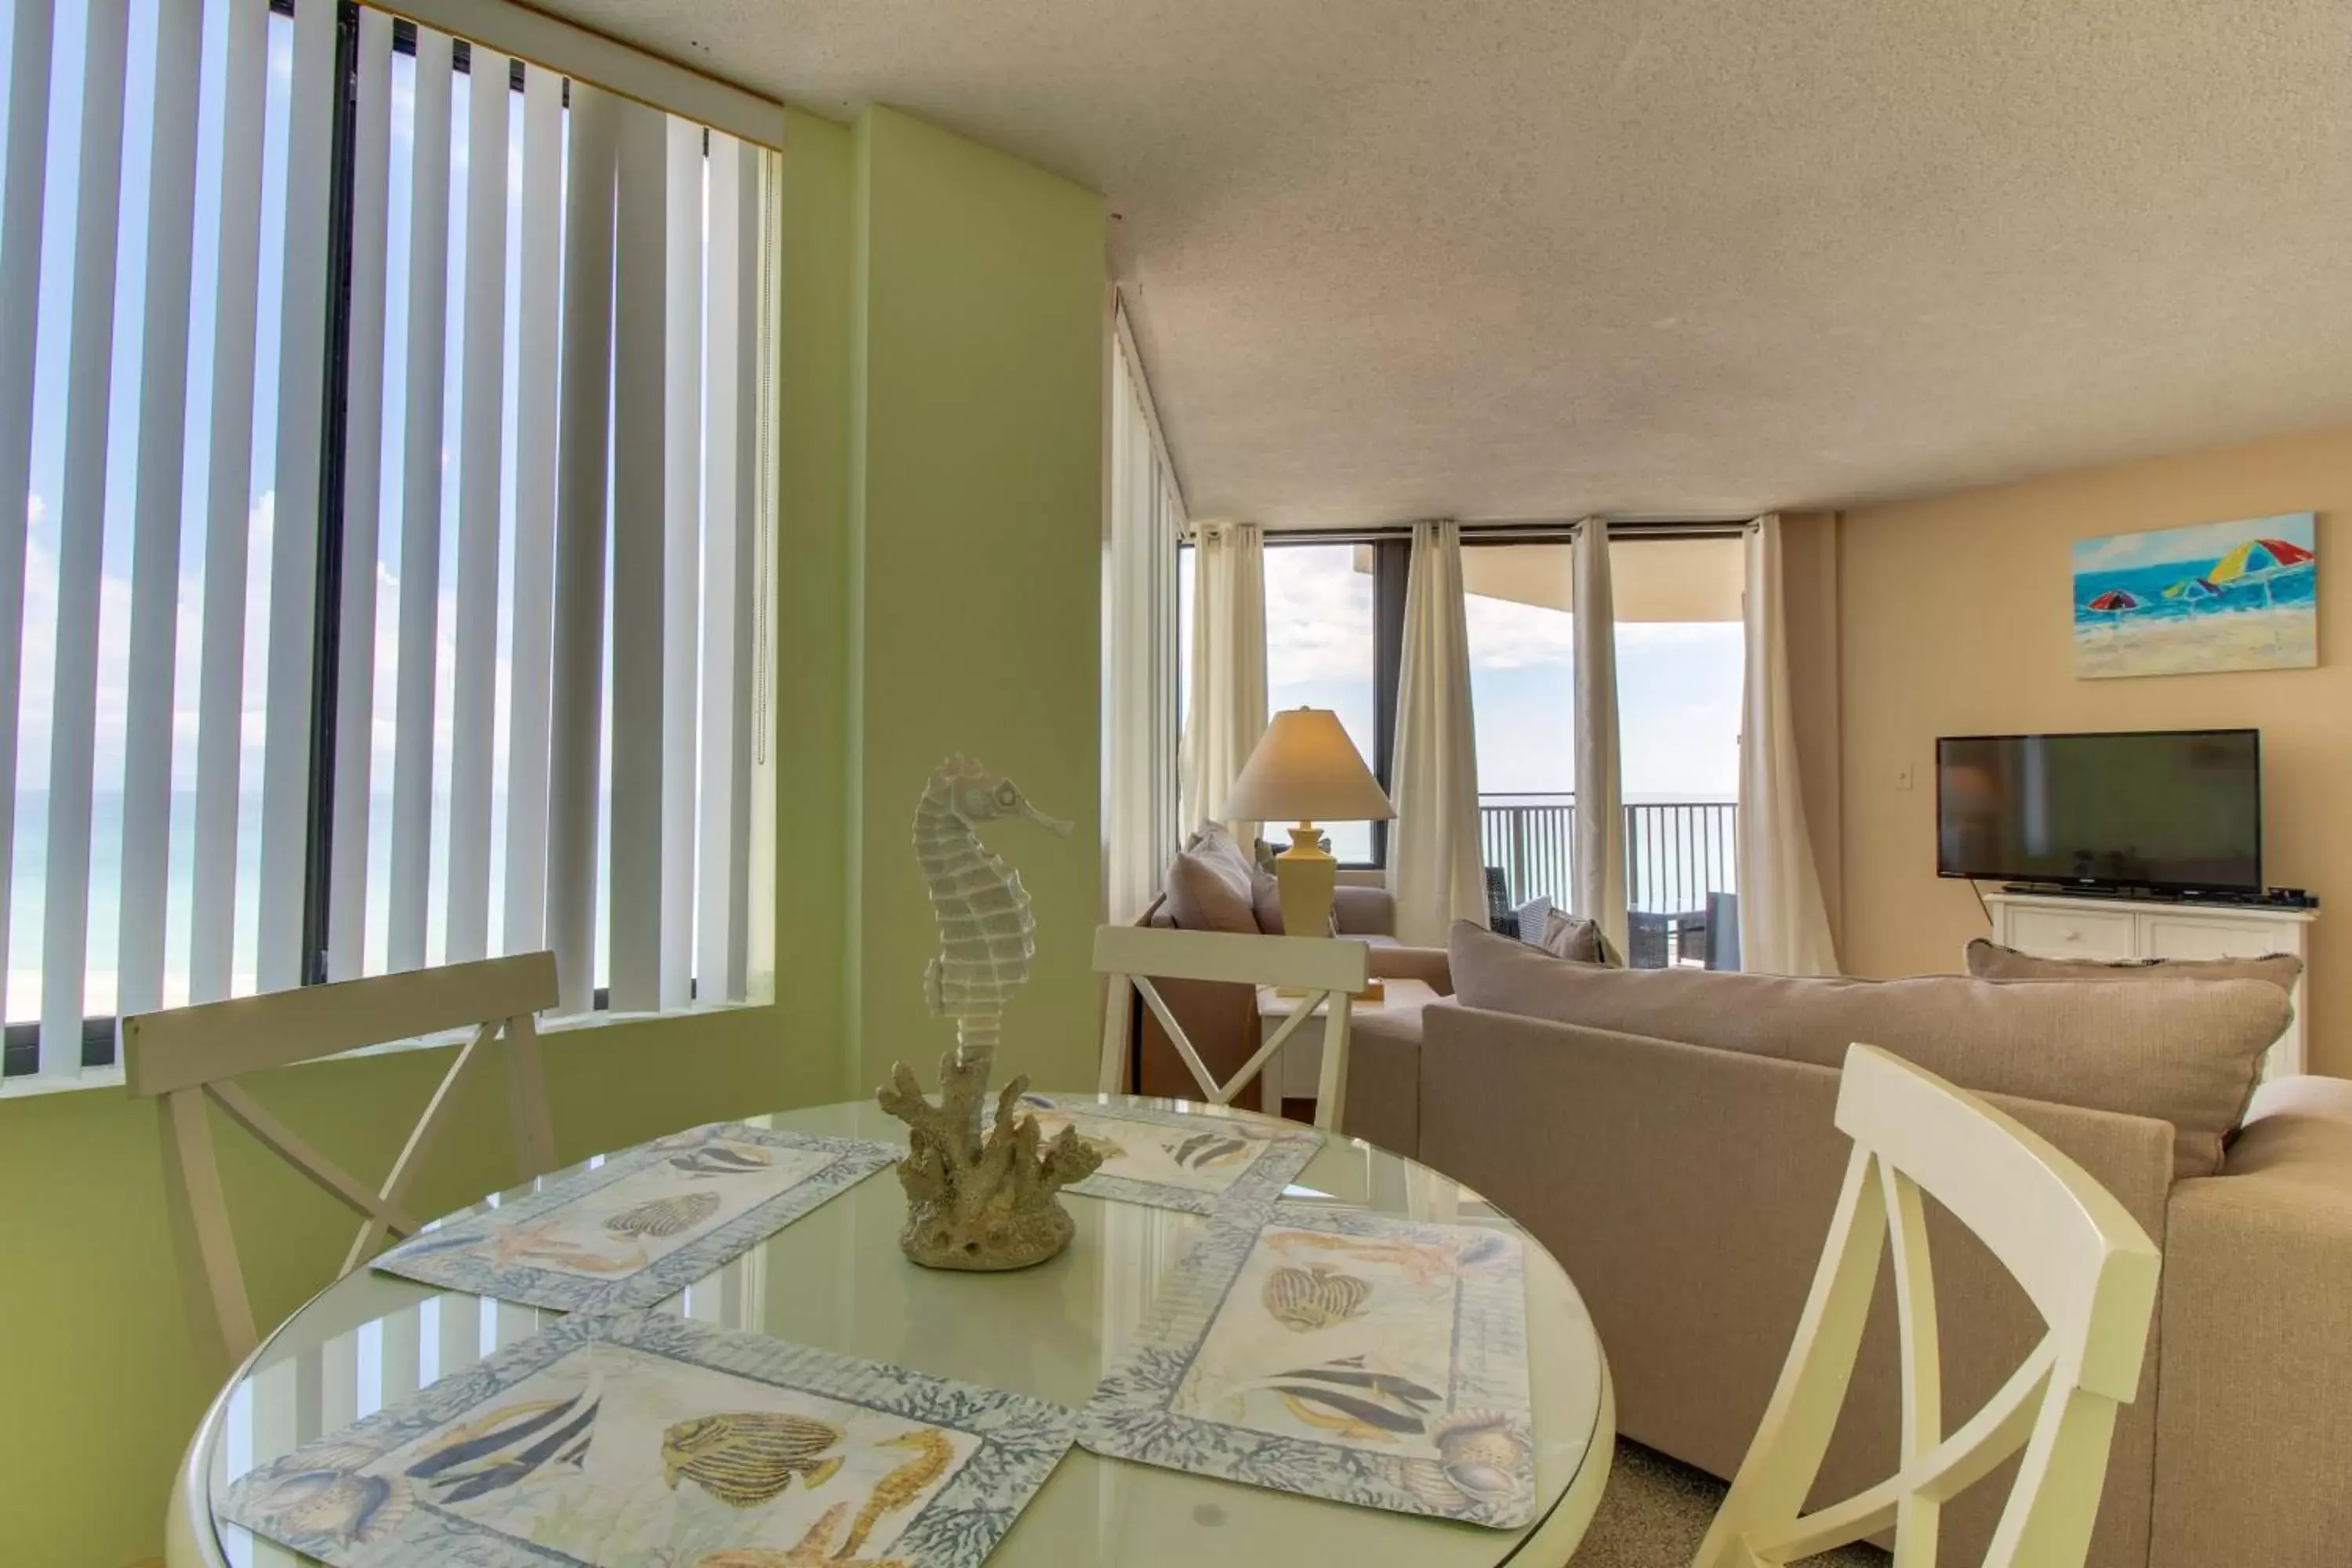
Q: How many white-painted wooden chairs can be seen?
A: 3